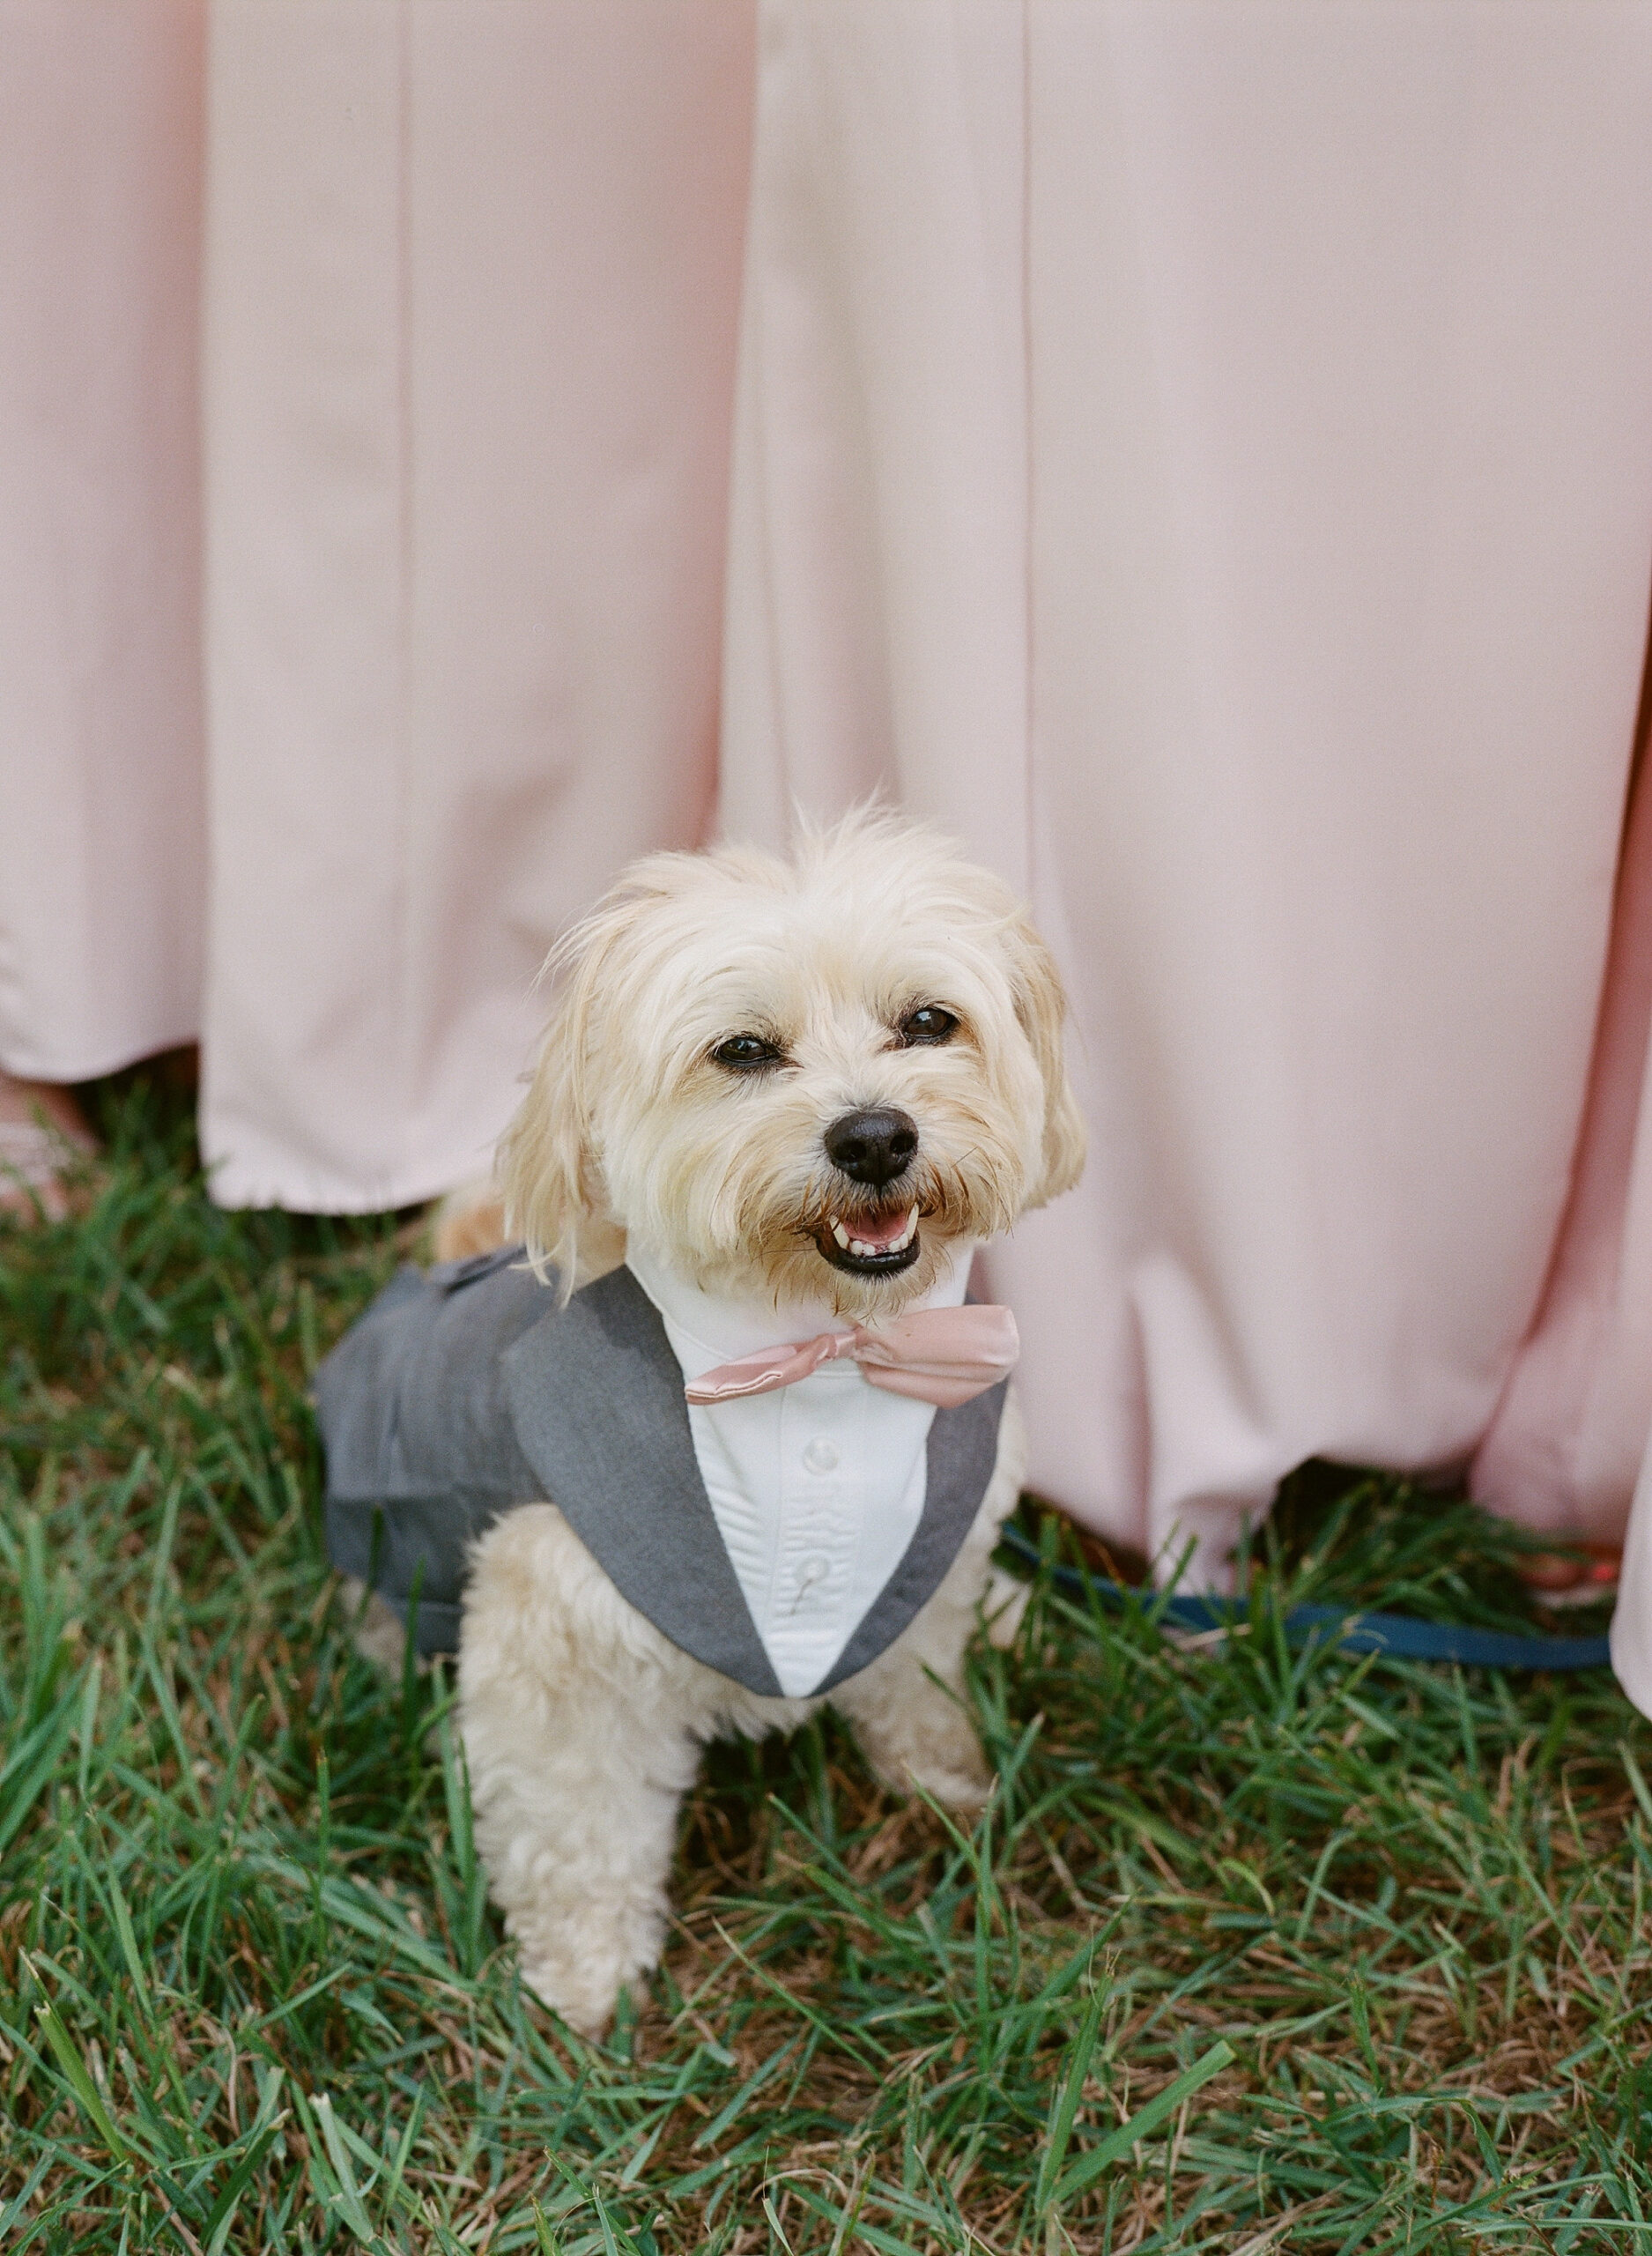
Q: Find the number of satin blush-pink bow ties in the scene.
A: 1